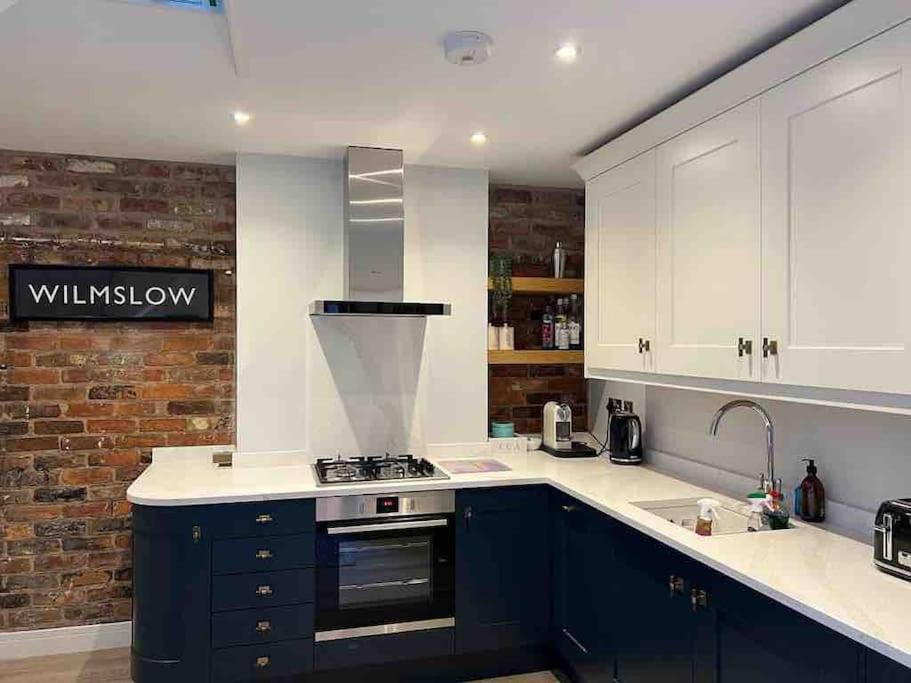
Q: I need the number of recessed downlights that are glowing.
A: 3